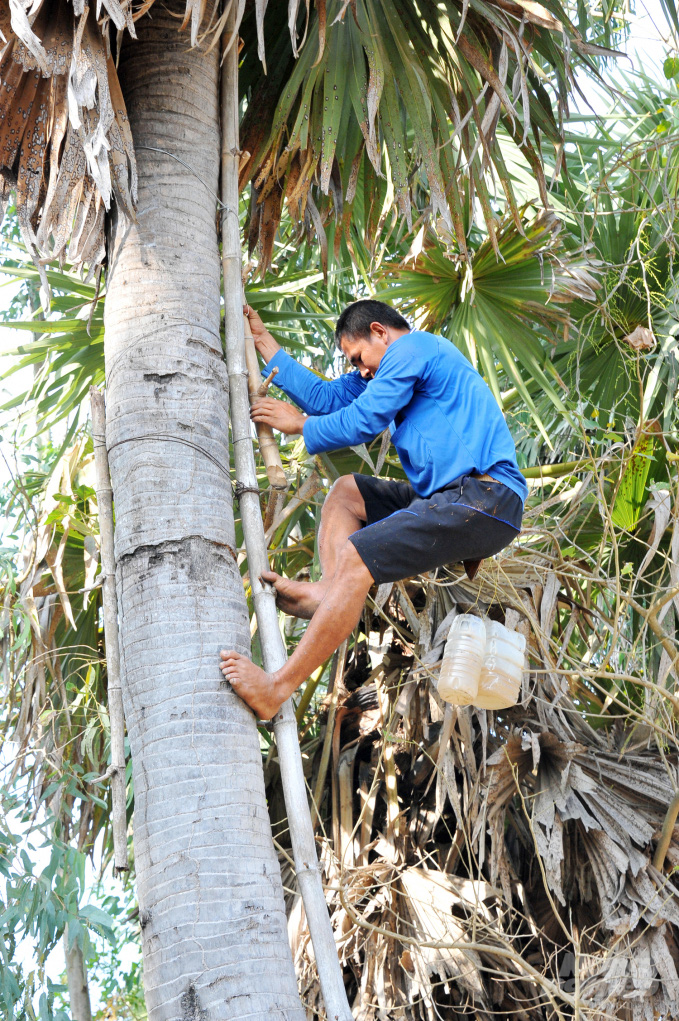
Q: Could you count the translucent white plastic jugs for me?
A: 2